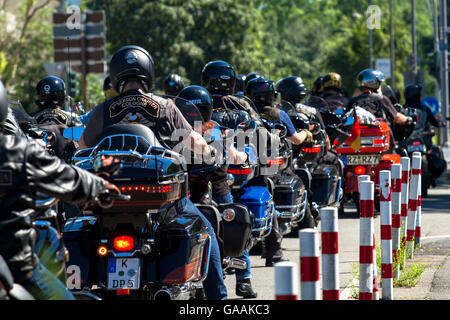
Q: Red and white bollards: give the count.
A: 10